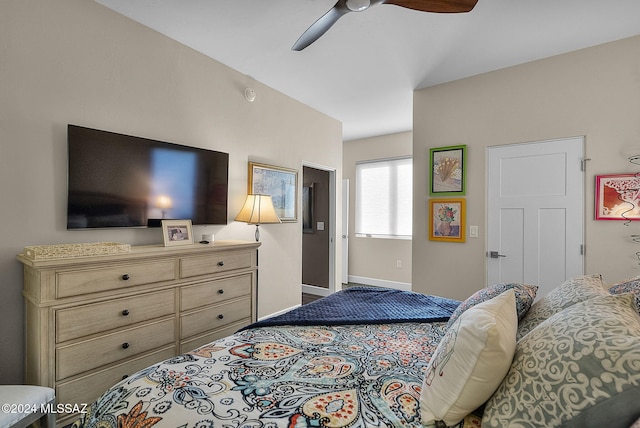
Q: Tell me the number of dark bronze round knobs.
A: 7